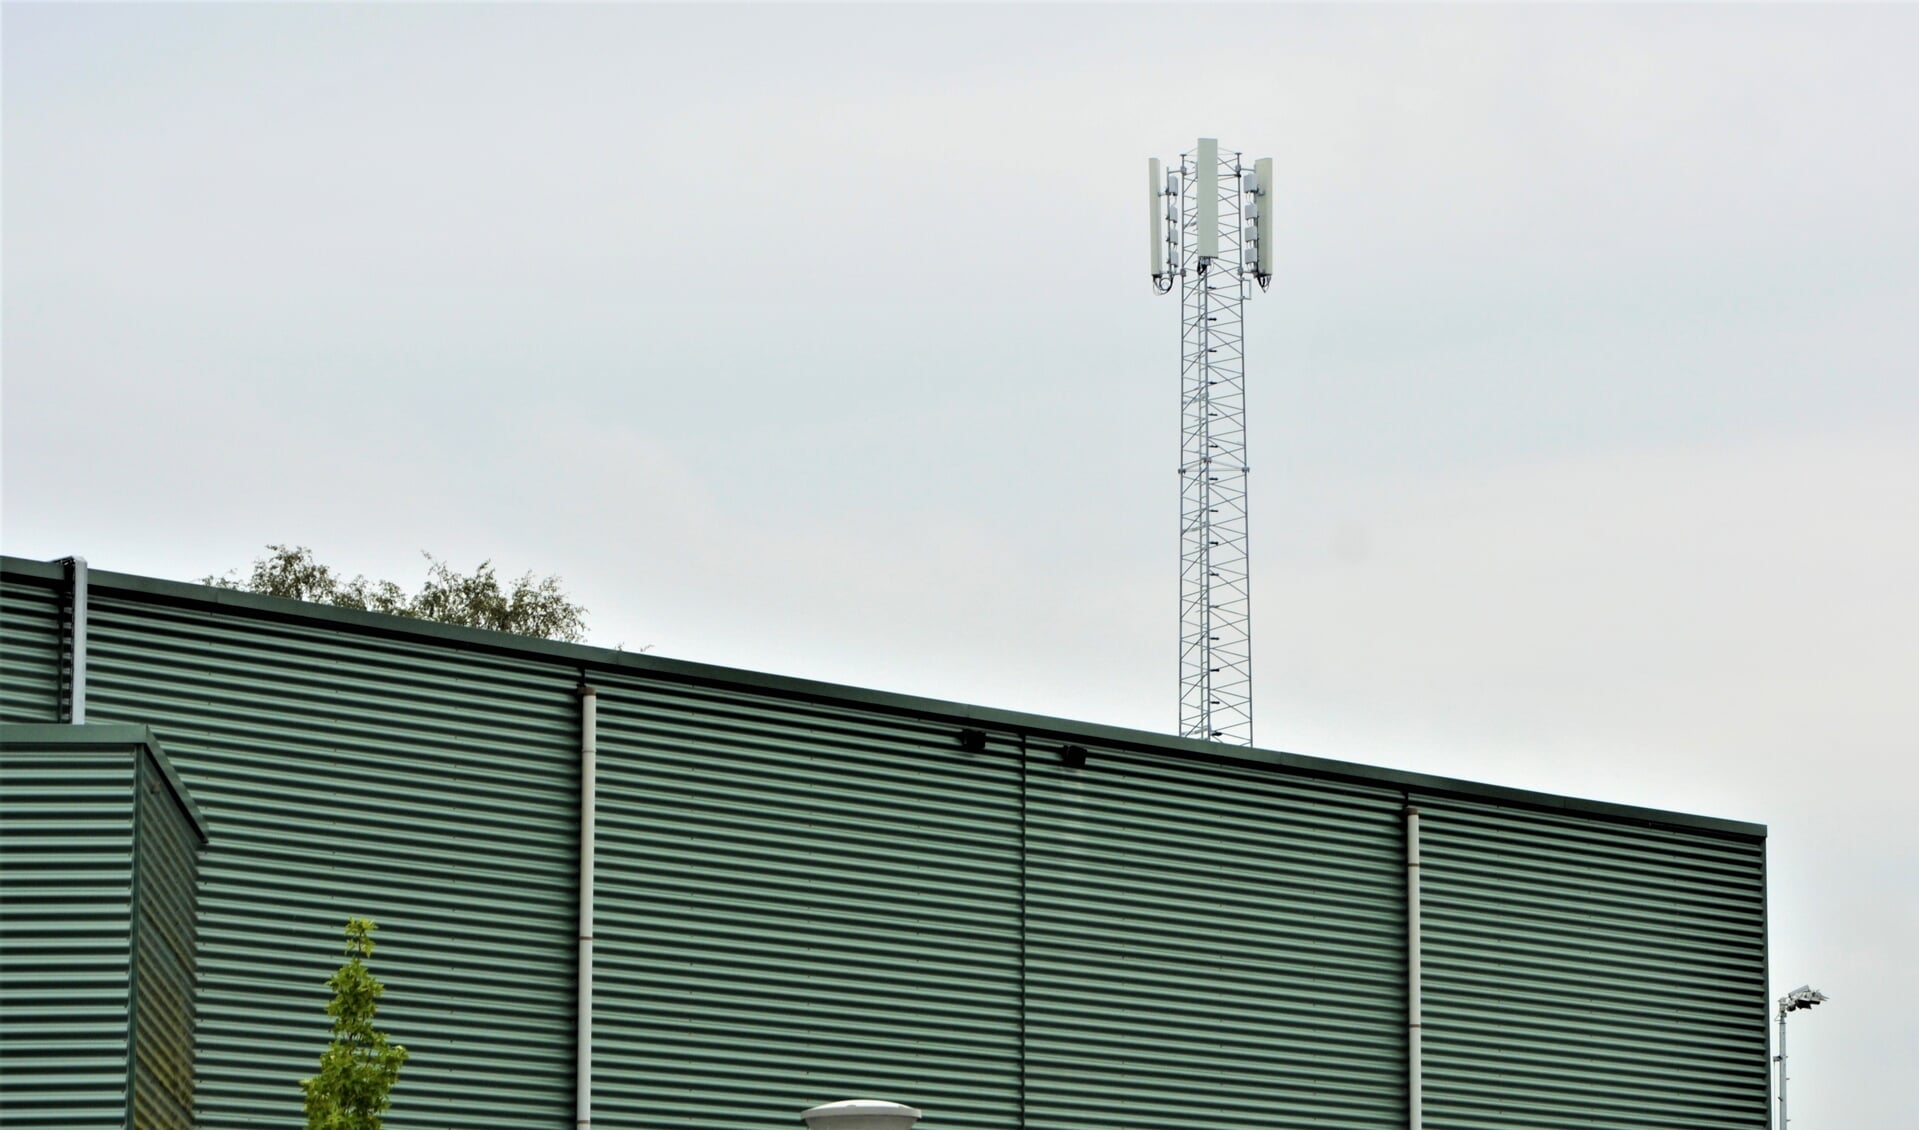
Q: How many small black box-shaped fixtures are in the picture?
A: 2